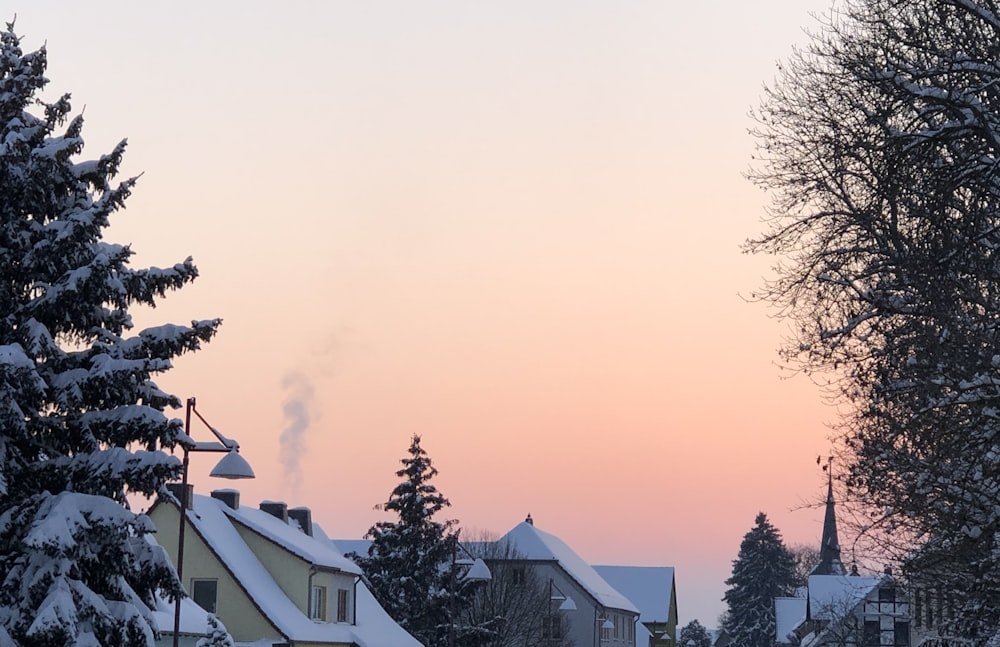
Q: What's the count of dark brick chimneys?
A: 4